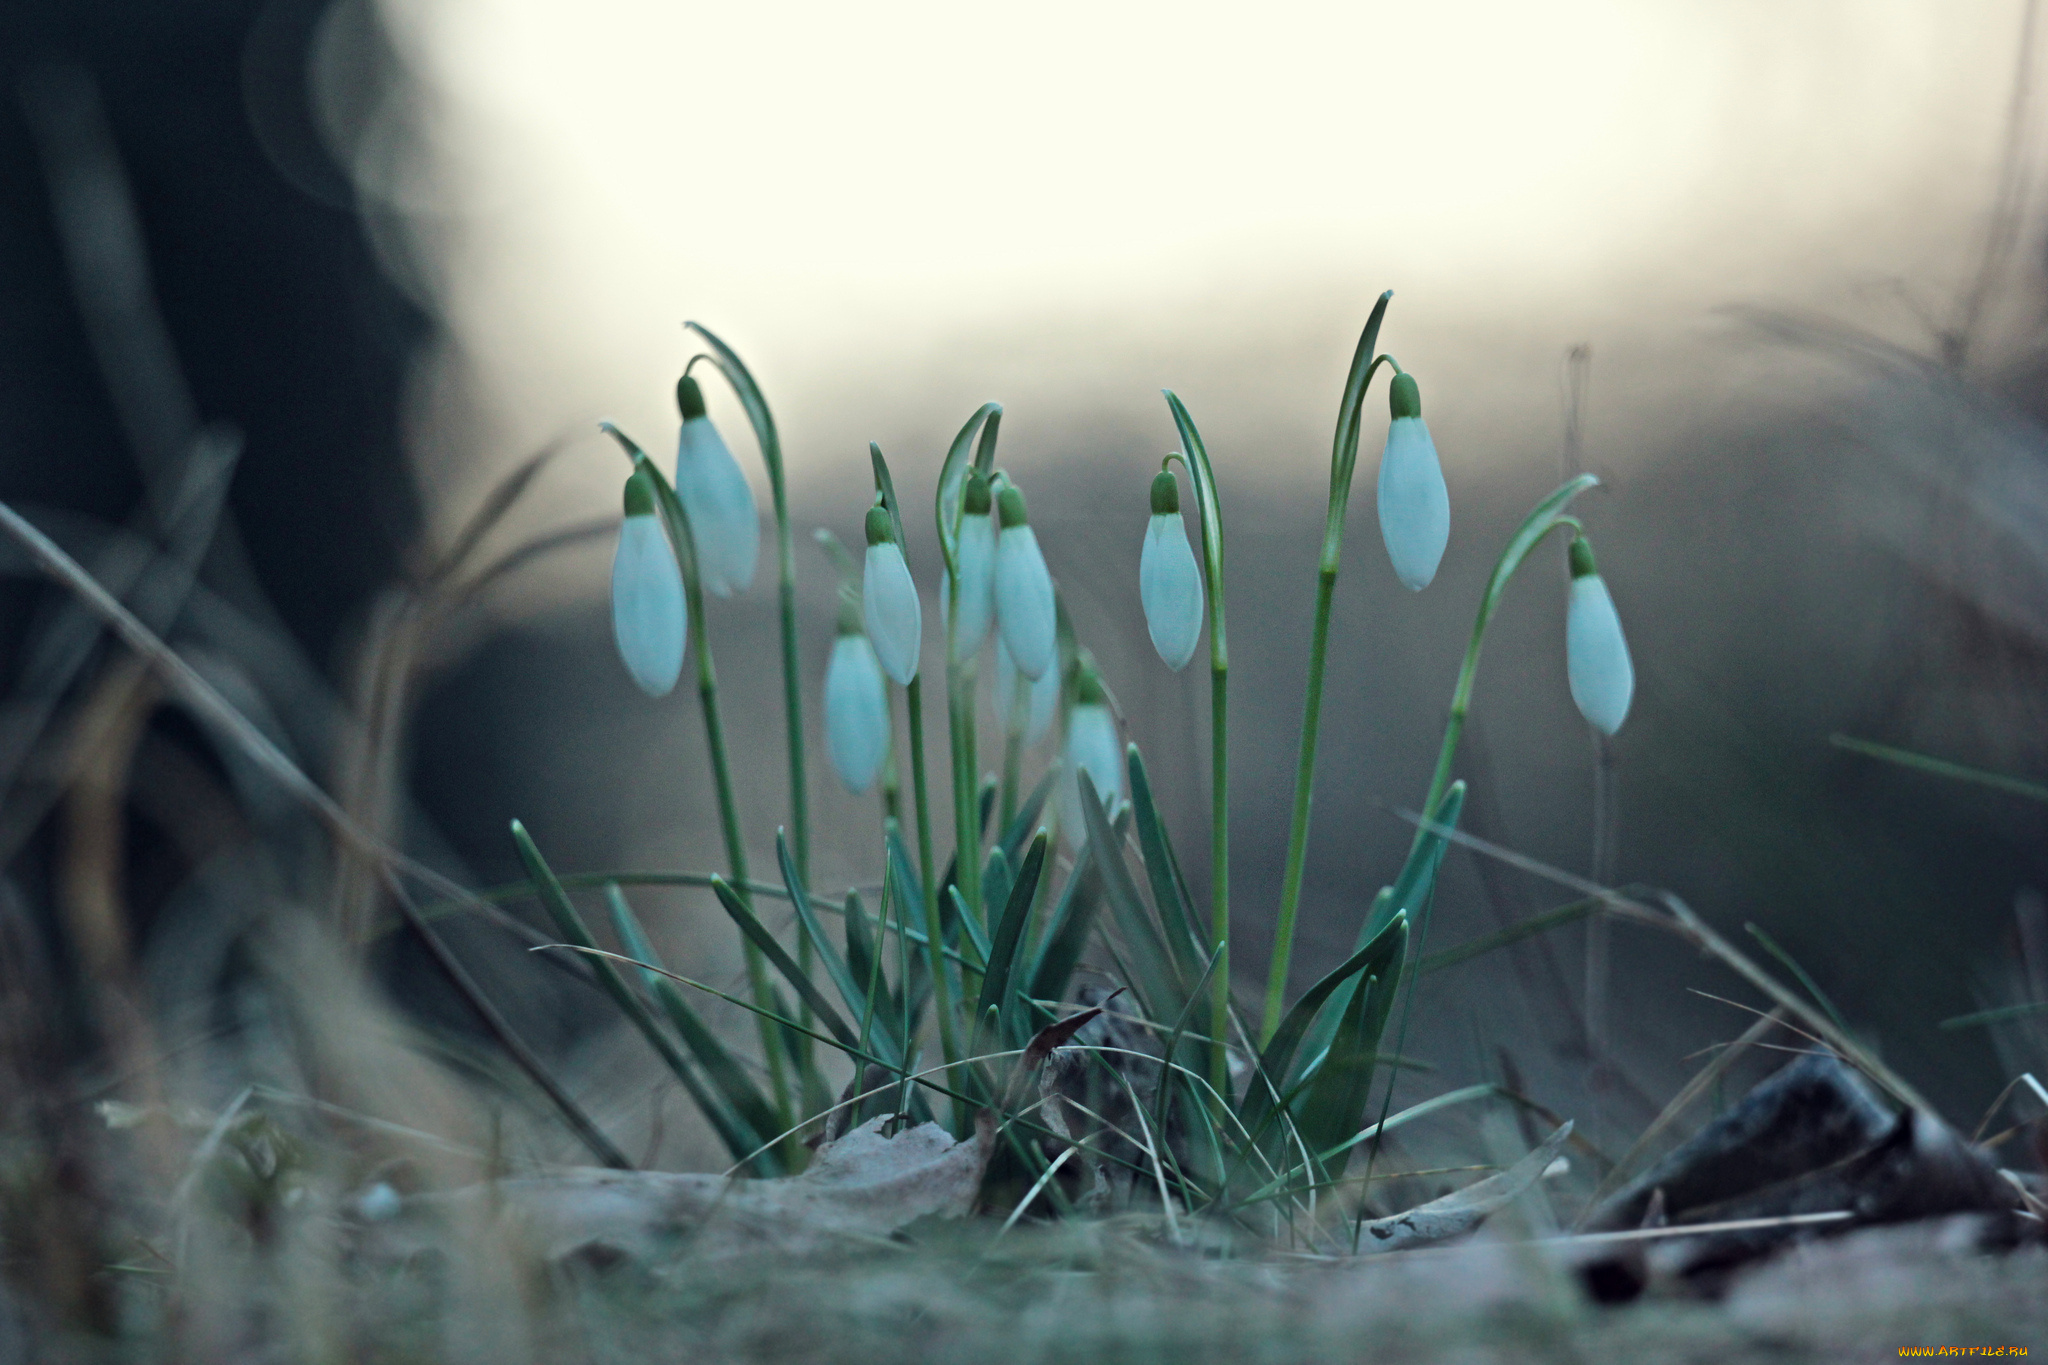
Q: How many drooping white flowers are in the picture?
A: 11